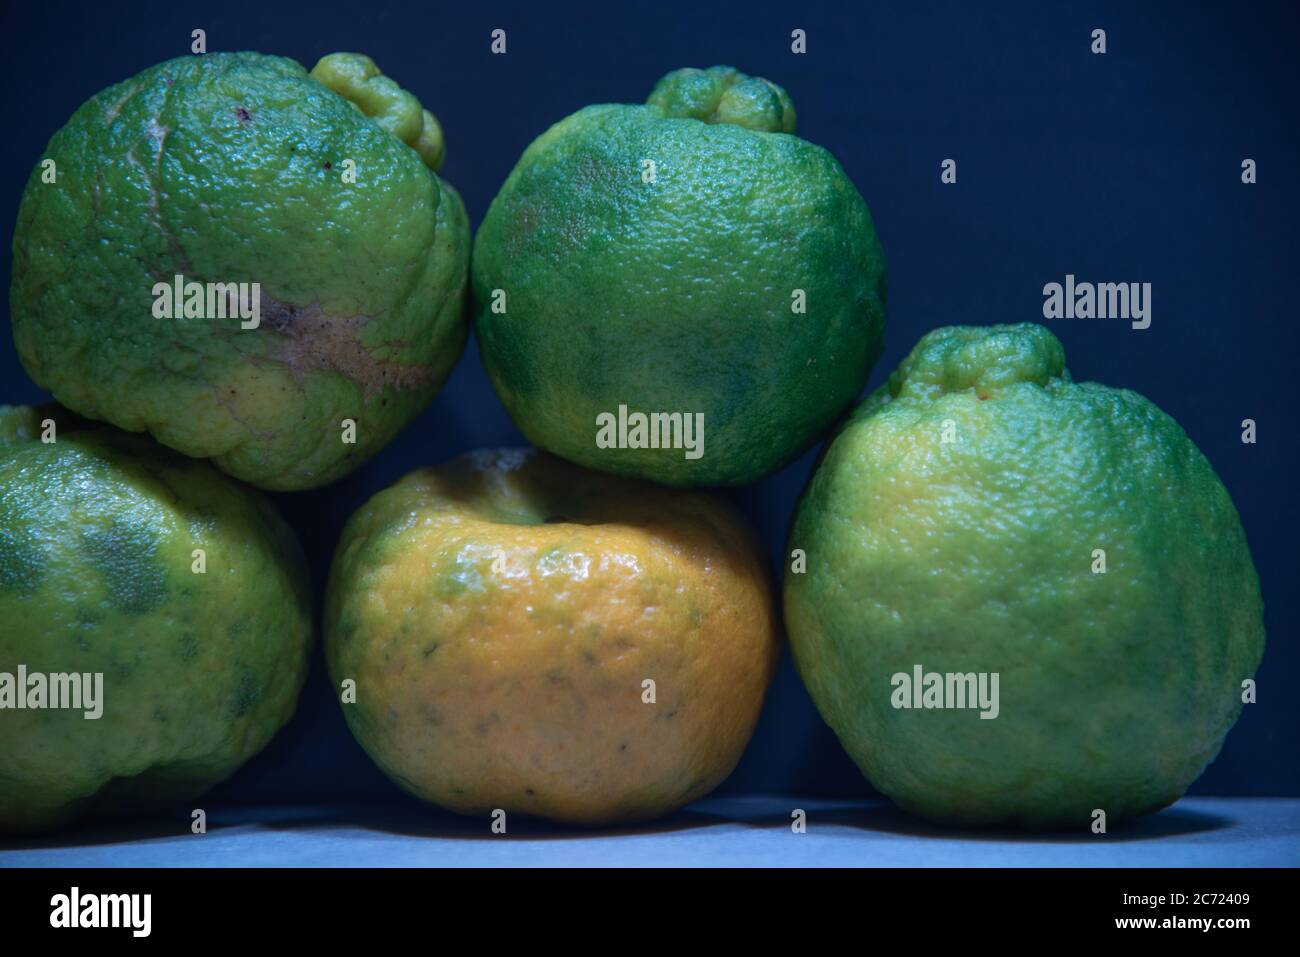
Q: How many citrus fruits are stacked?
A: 5